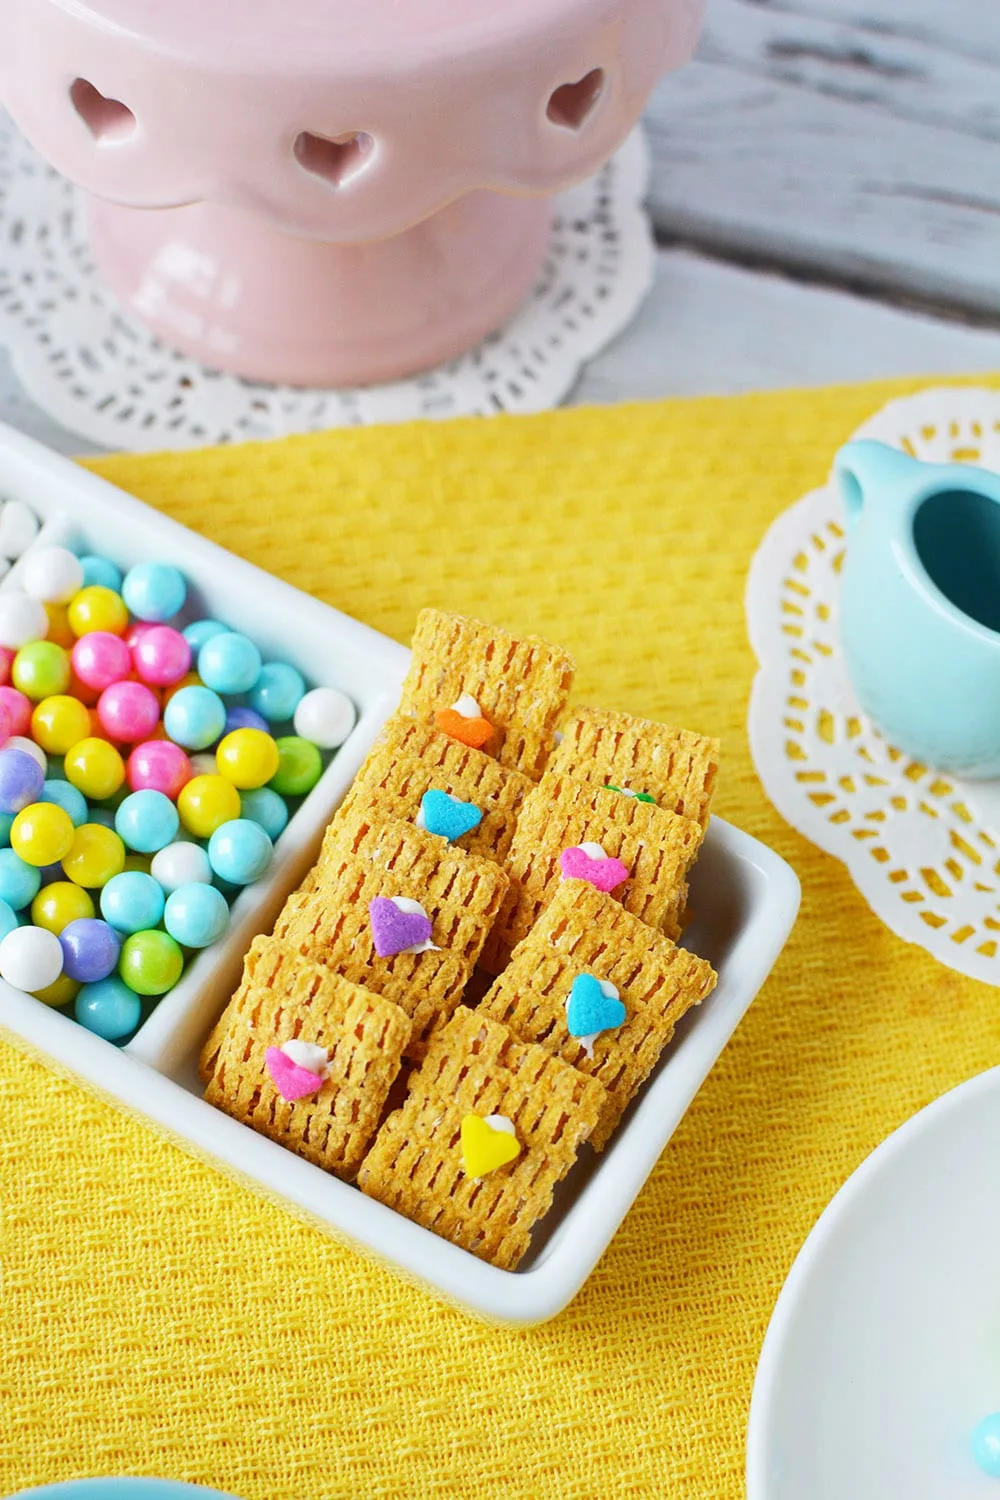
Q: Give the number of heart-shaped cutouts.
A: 3